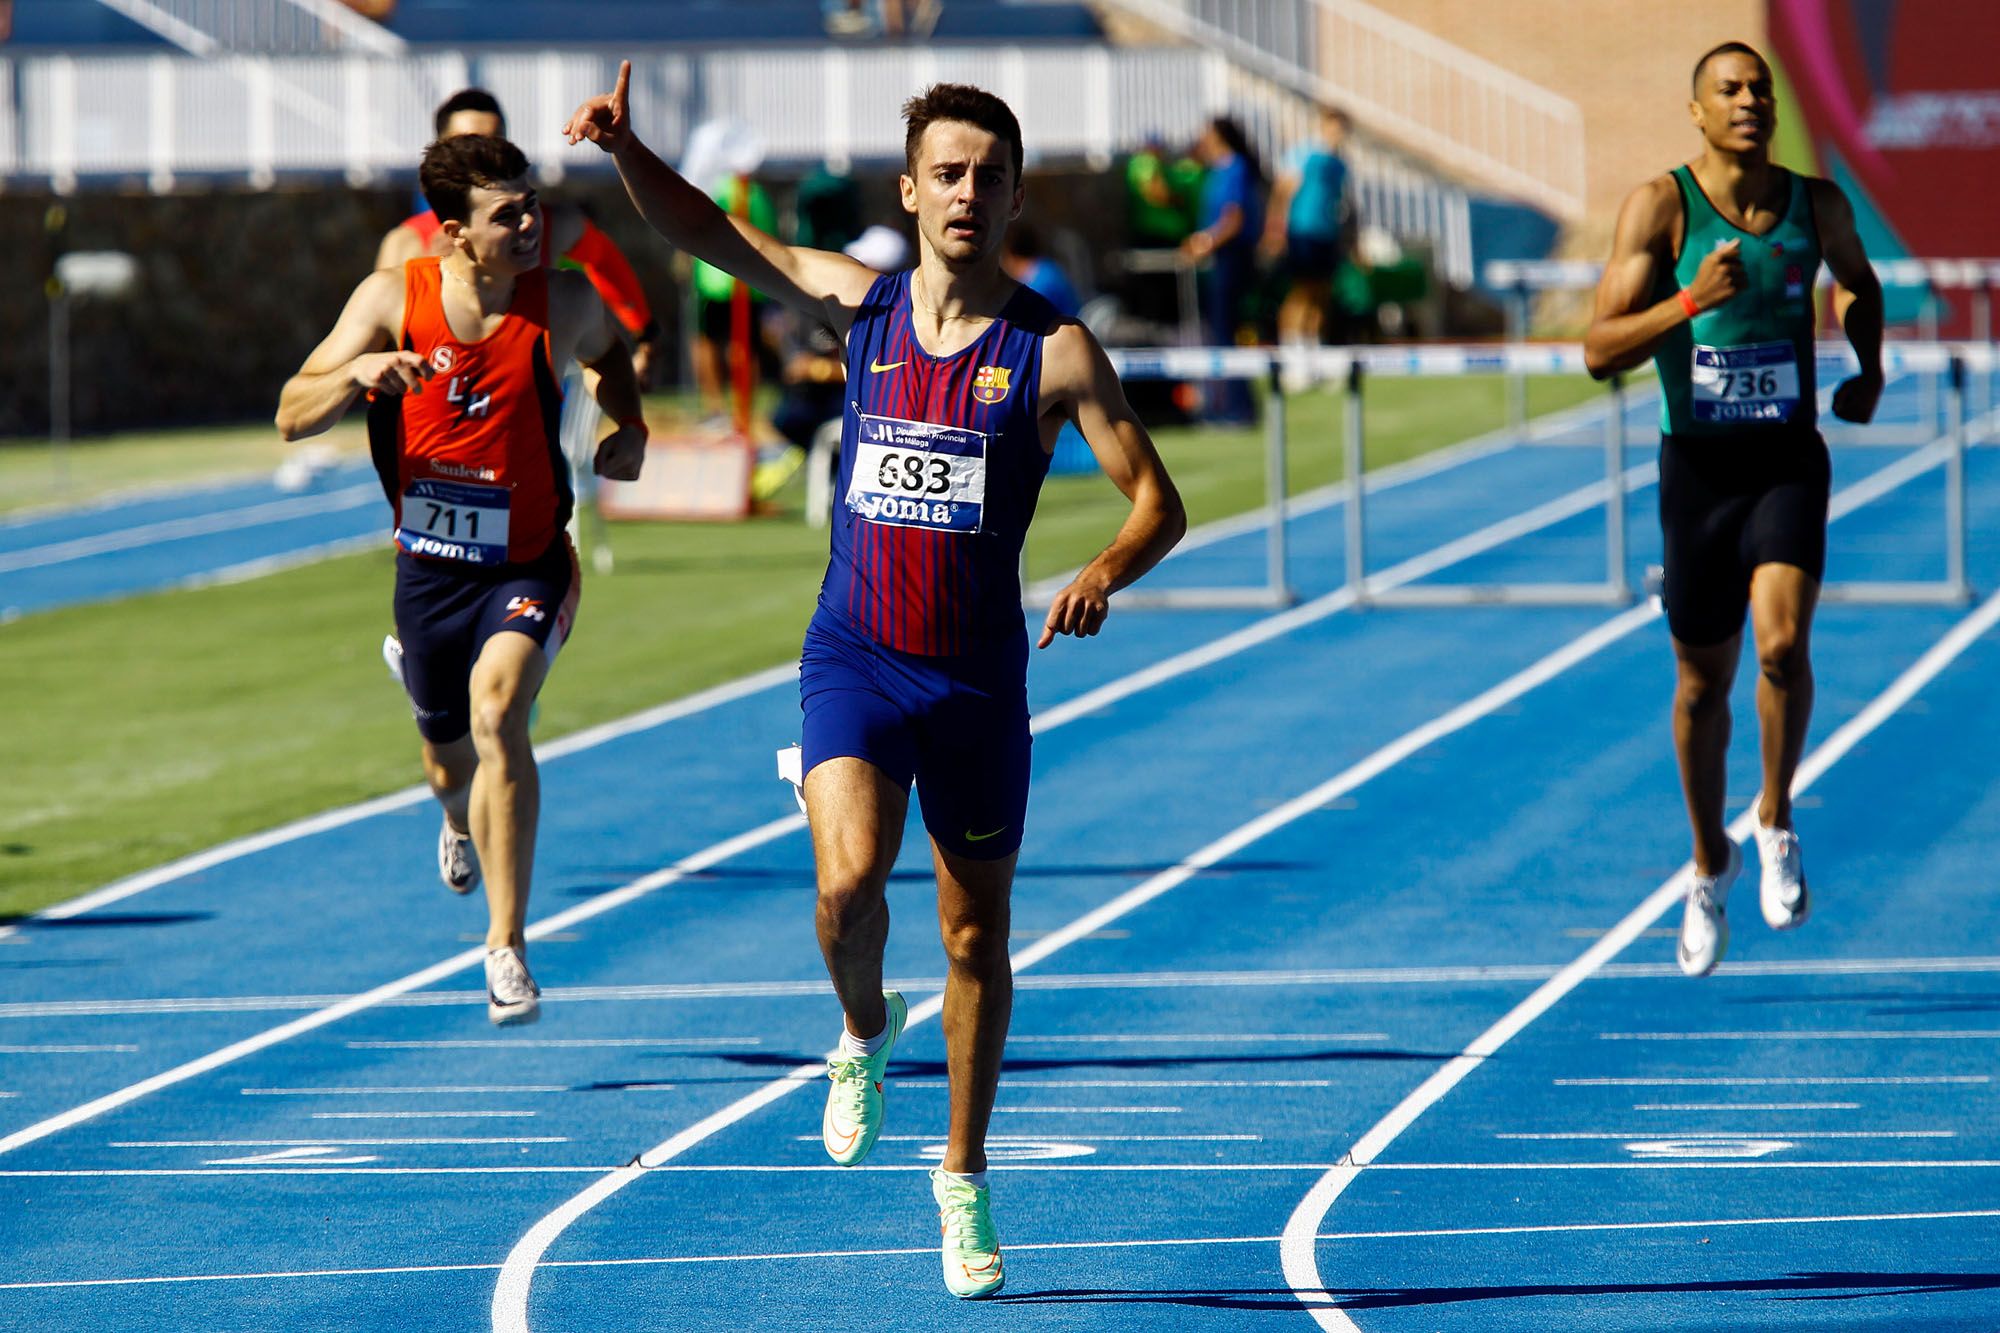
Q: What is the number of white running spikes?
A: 4